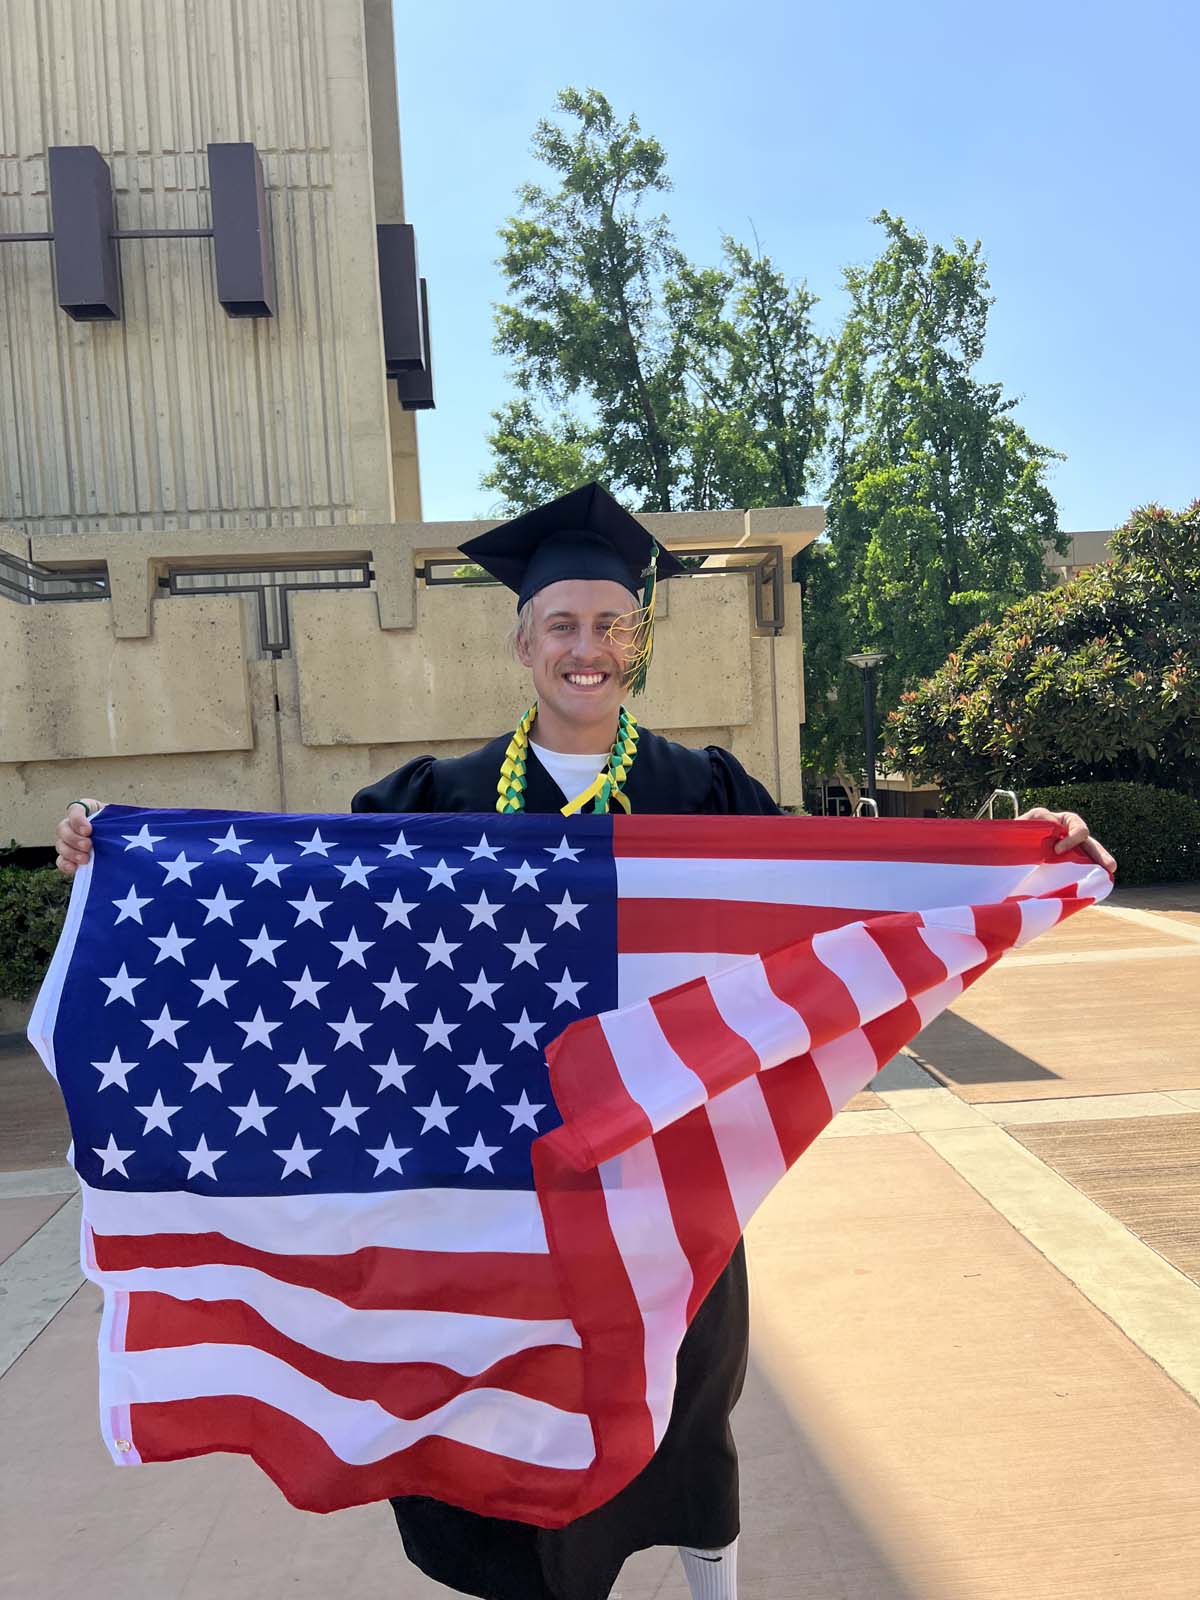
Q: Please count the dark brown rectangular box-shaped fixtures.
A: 4